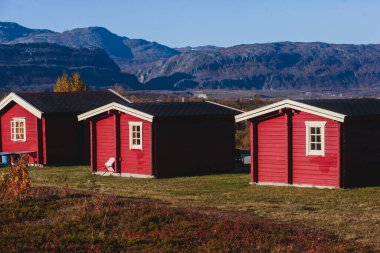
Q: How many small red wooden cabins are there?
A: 3